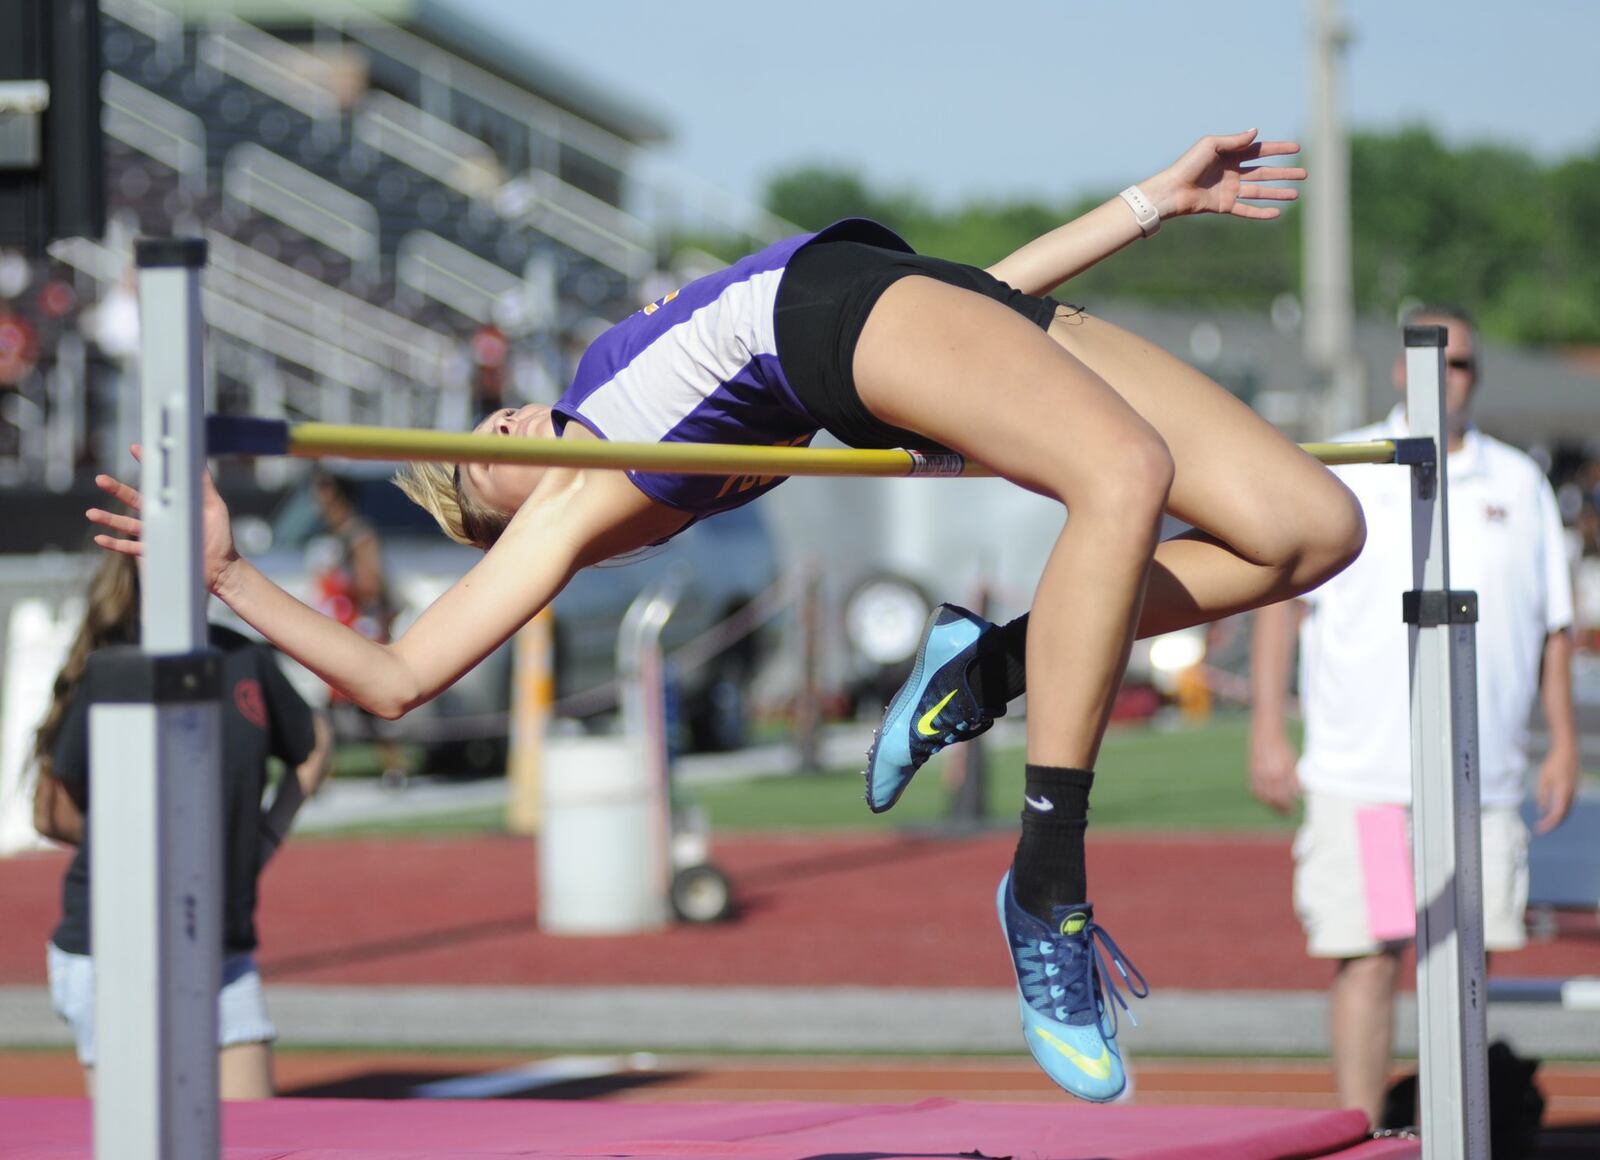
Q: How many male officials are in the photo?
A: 1